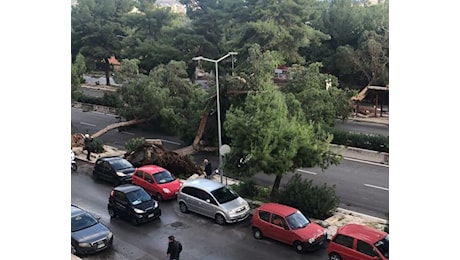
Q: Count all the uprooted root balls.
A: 2